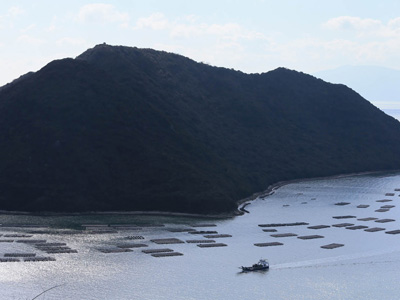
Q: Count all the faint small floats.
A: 5